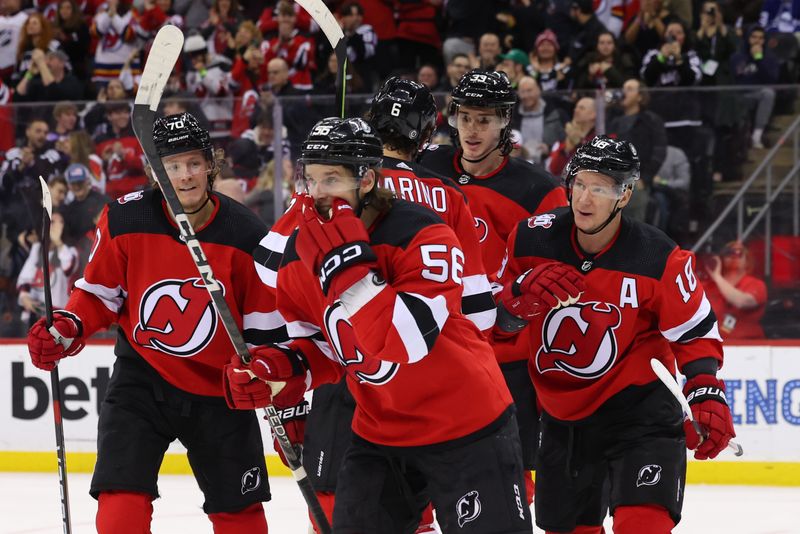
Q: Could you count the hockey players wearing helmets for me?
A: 5